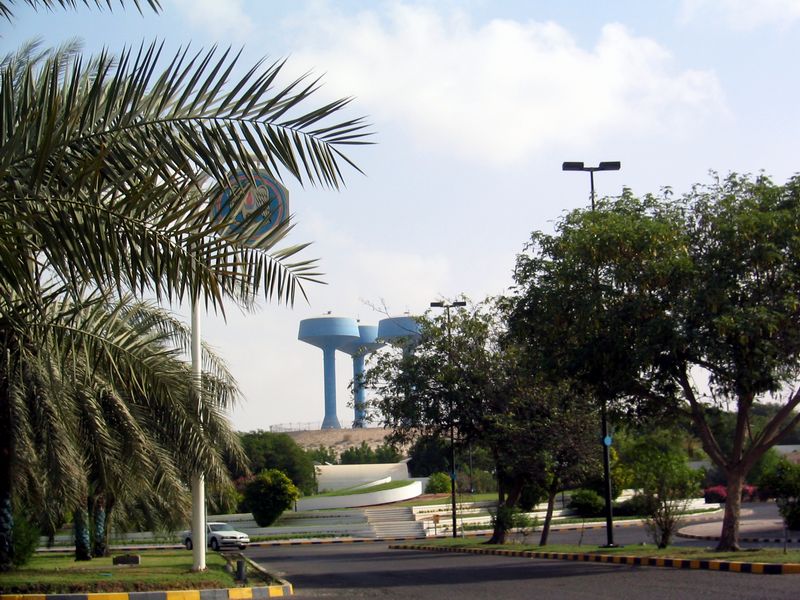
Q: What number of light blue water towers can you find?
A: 3